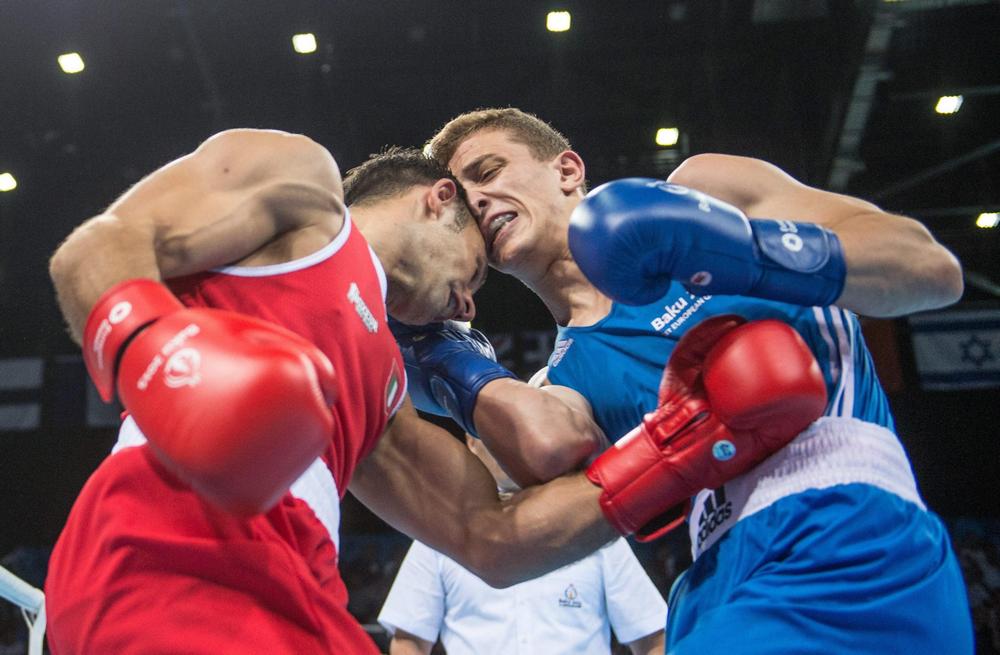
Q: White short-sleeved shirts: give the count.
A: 1